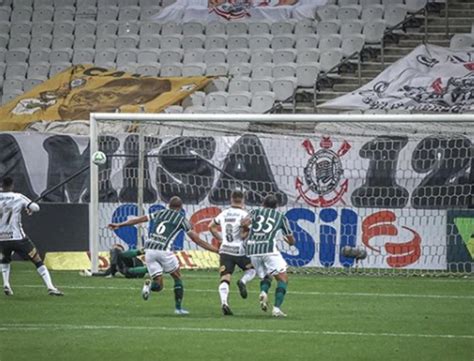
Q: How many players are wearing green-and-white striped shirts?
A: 2